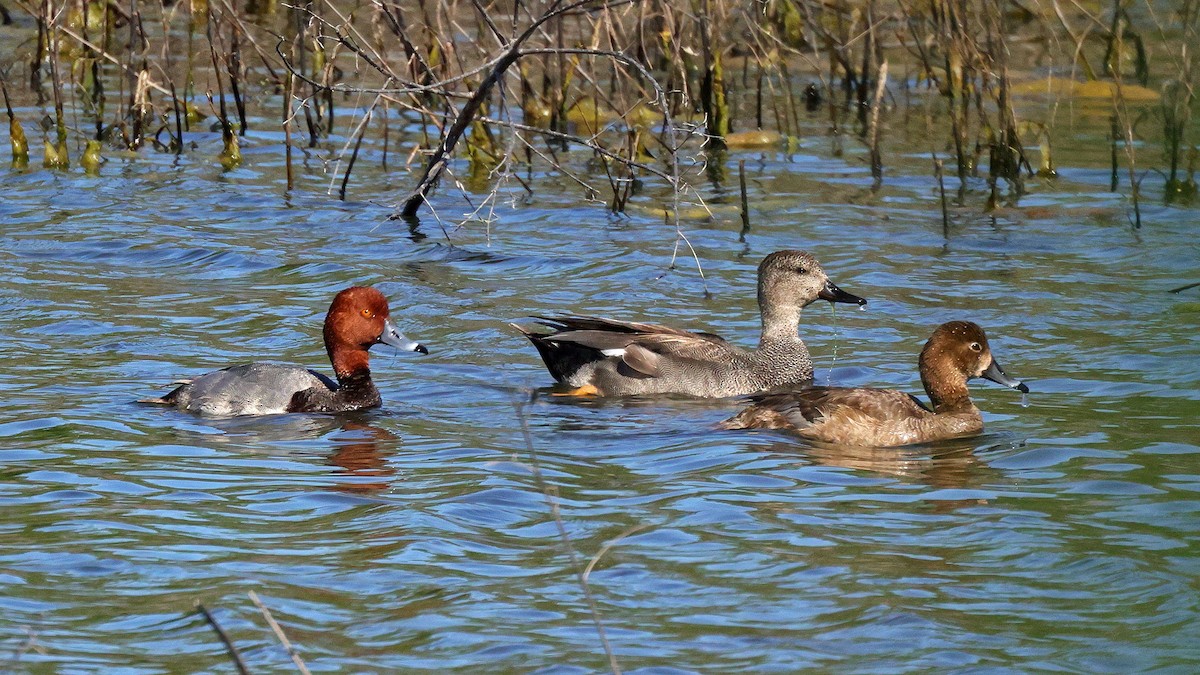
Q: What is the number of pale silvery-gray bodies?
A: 1